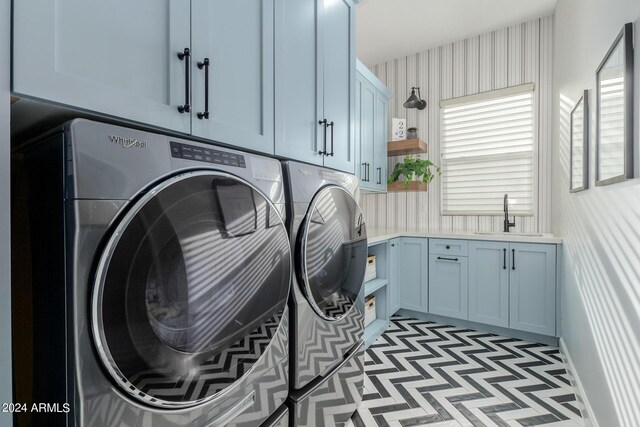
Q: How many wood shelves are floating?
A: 2